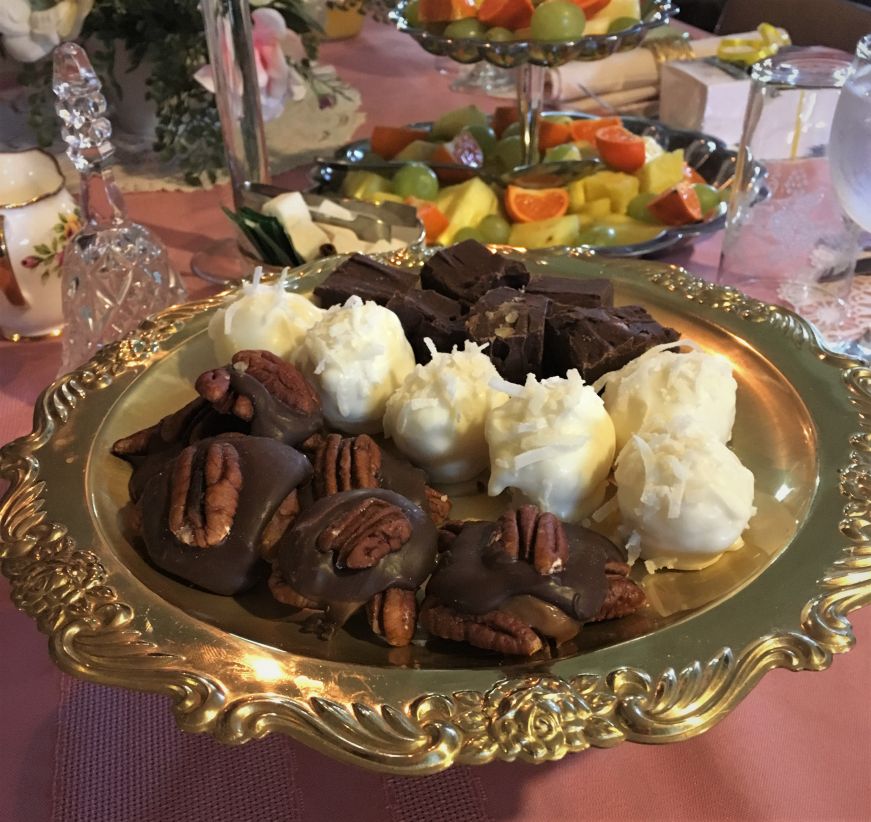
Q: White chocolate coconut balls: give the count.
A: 6